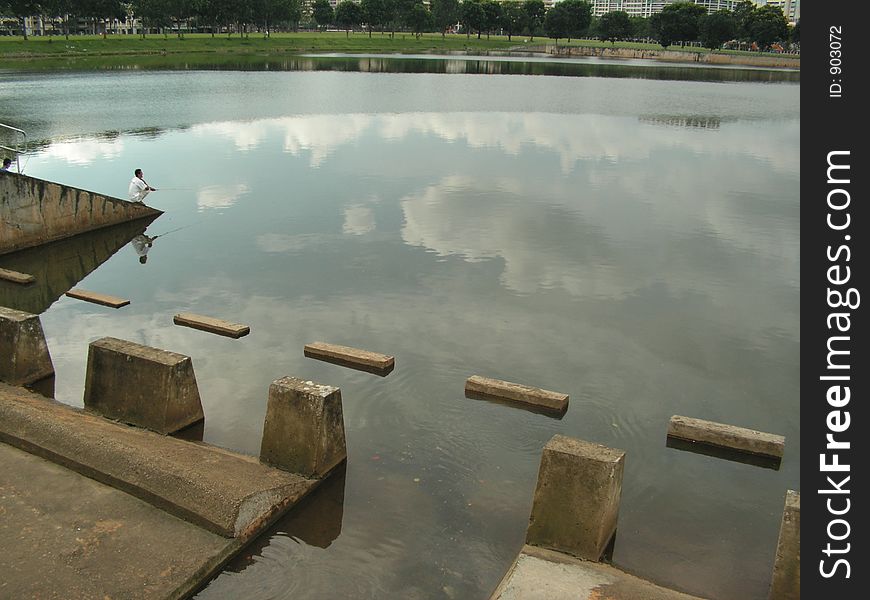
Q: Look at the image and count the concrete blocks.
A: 11